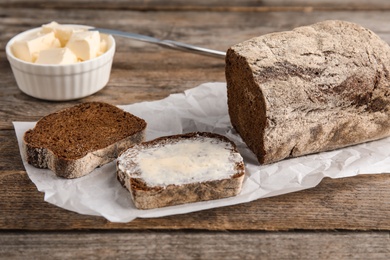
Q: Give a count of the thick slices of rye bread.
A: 2